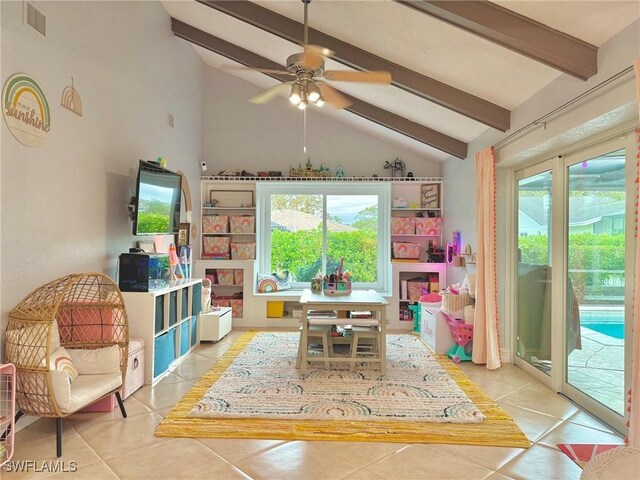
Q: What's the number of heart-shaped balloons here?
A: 0